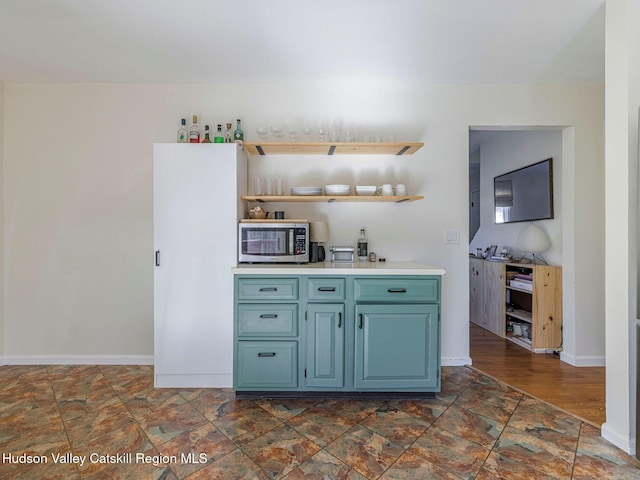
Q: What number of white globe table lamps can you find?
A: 1